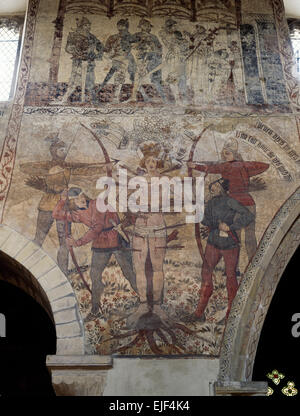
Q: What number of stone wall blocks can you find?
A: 11